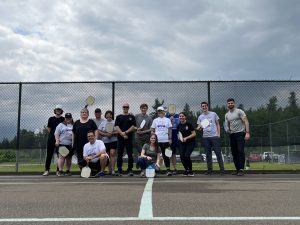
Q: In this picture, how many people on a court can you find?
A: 14